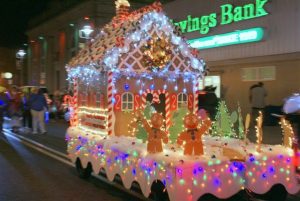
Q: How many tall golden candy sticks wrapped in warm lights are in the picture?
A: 2